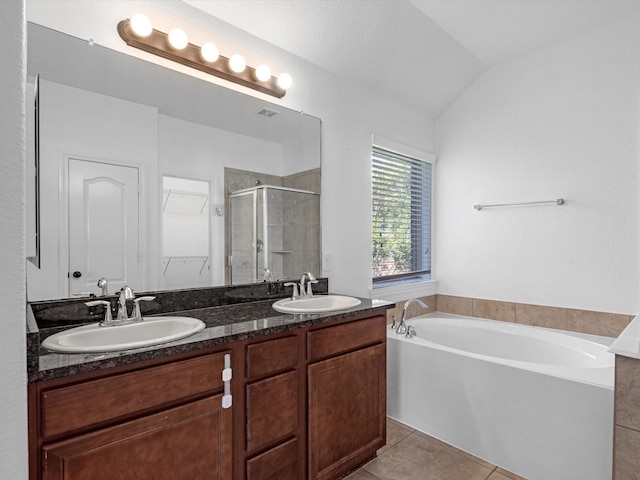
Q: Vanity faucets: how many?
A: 2